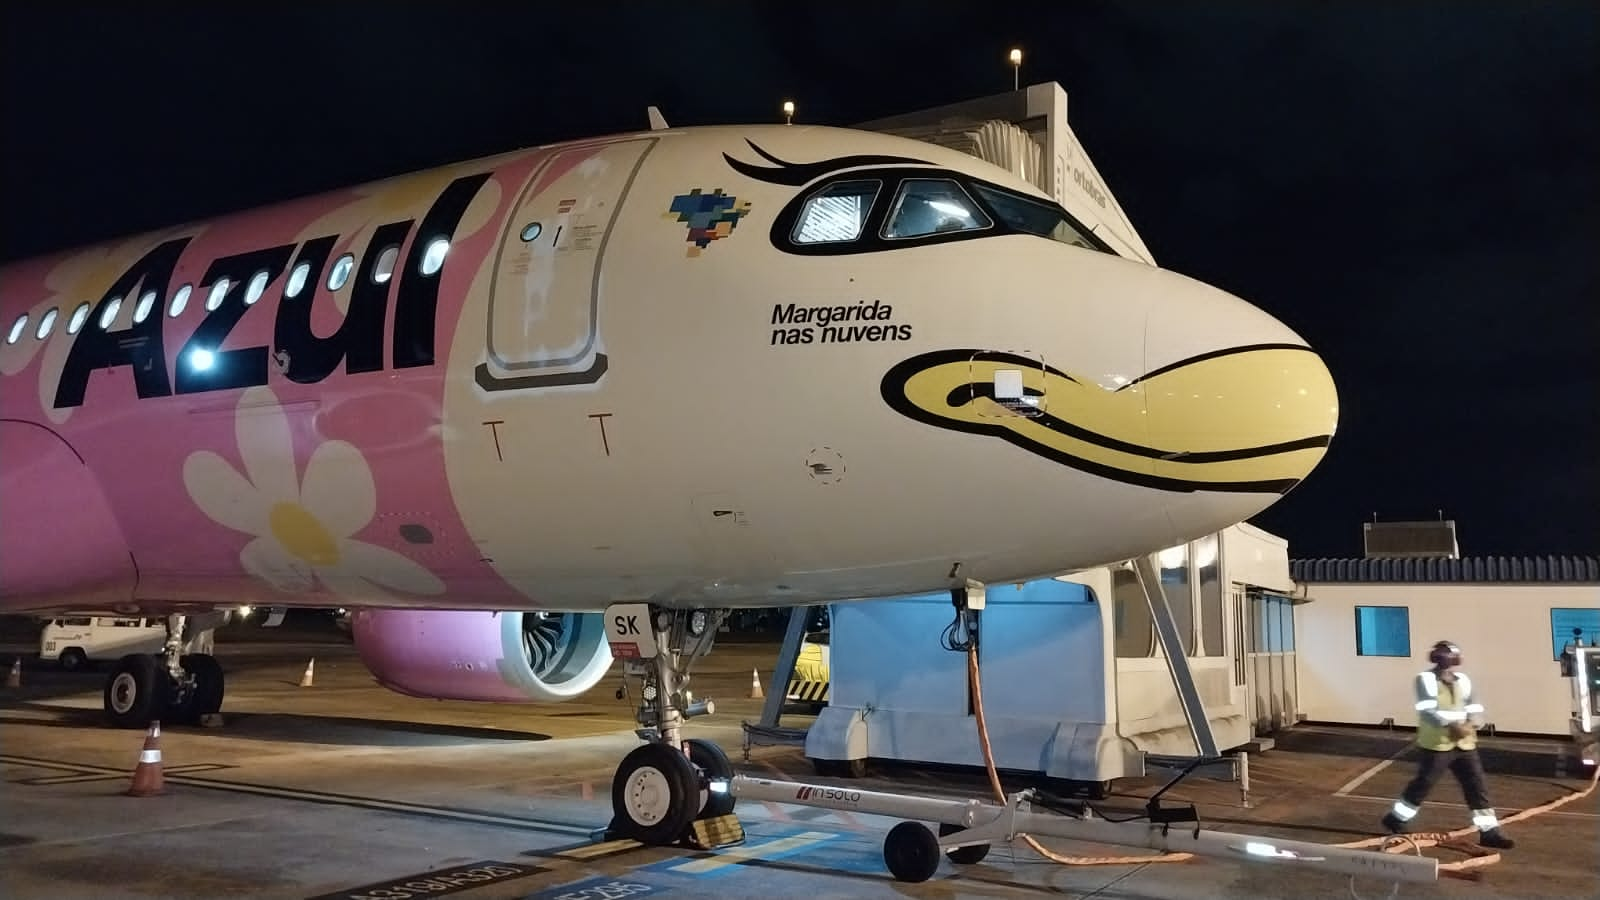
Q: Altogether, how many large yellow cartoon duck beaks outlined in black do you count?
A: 1